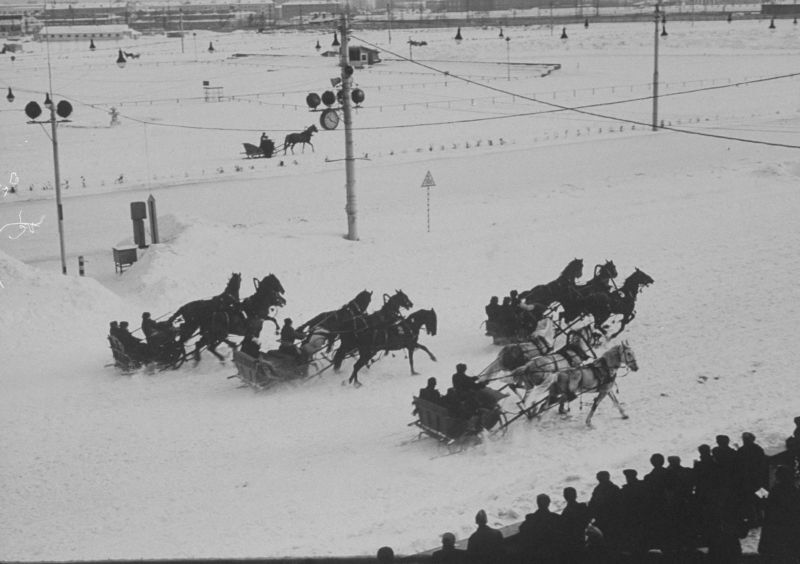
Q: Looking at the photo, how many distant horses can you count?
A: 1